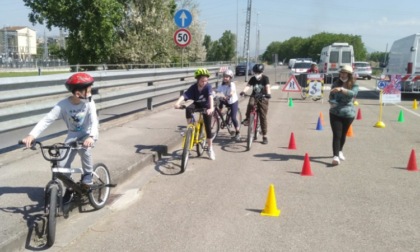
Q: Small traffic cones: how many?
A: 11